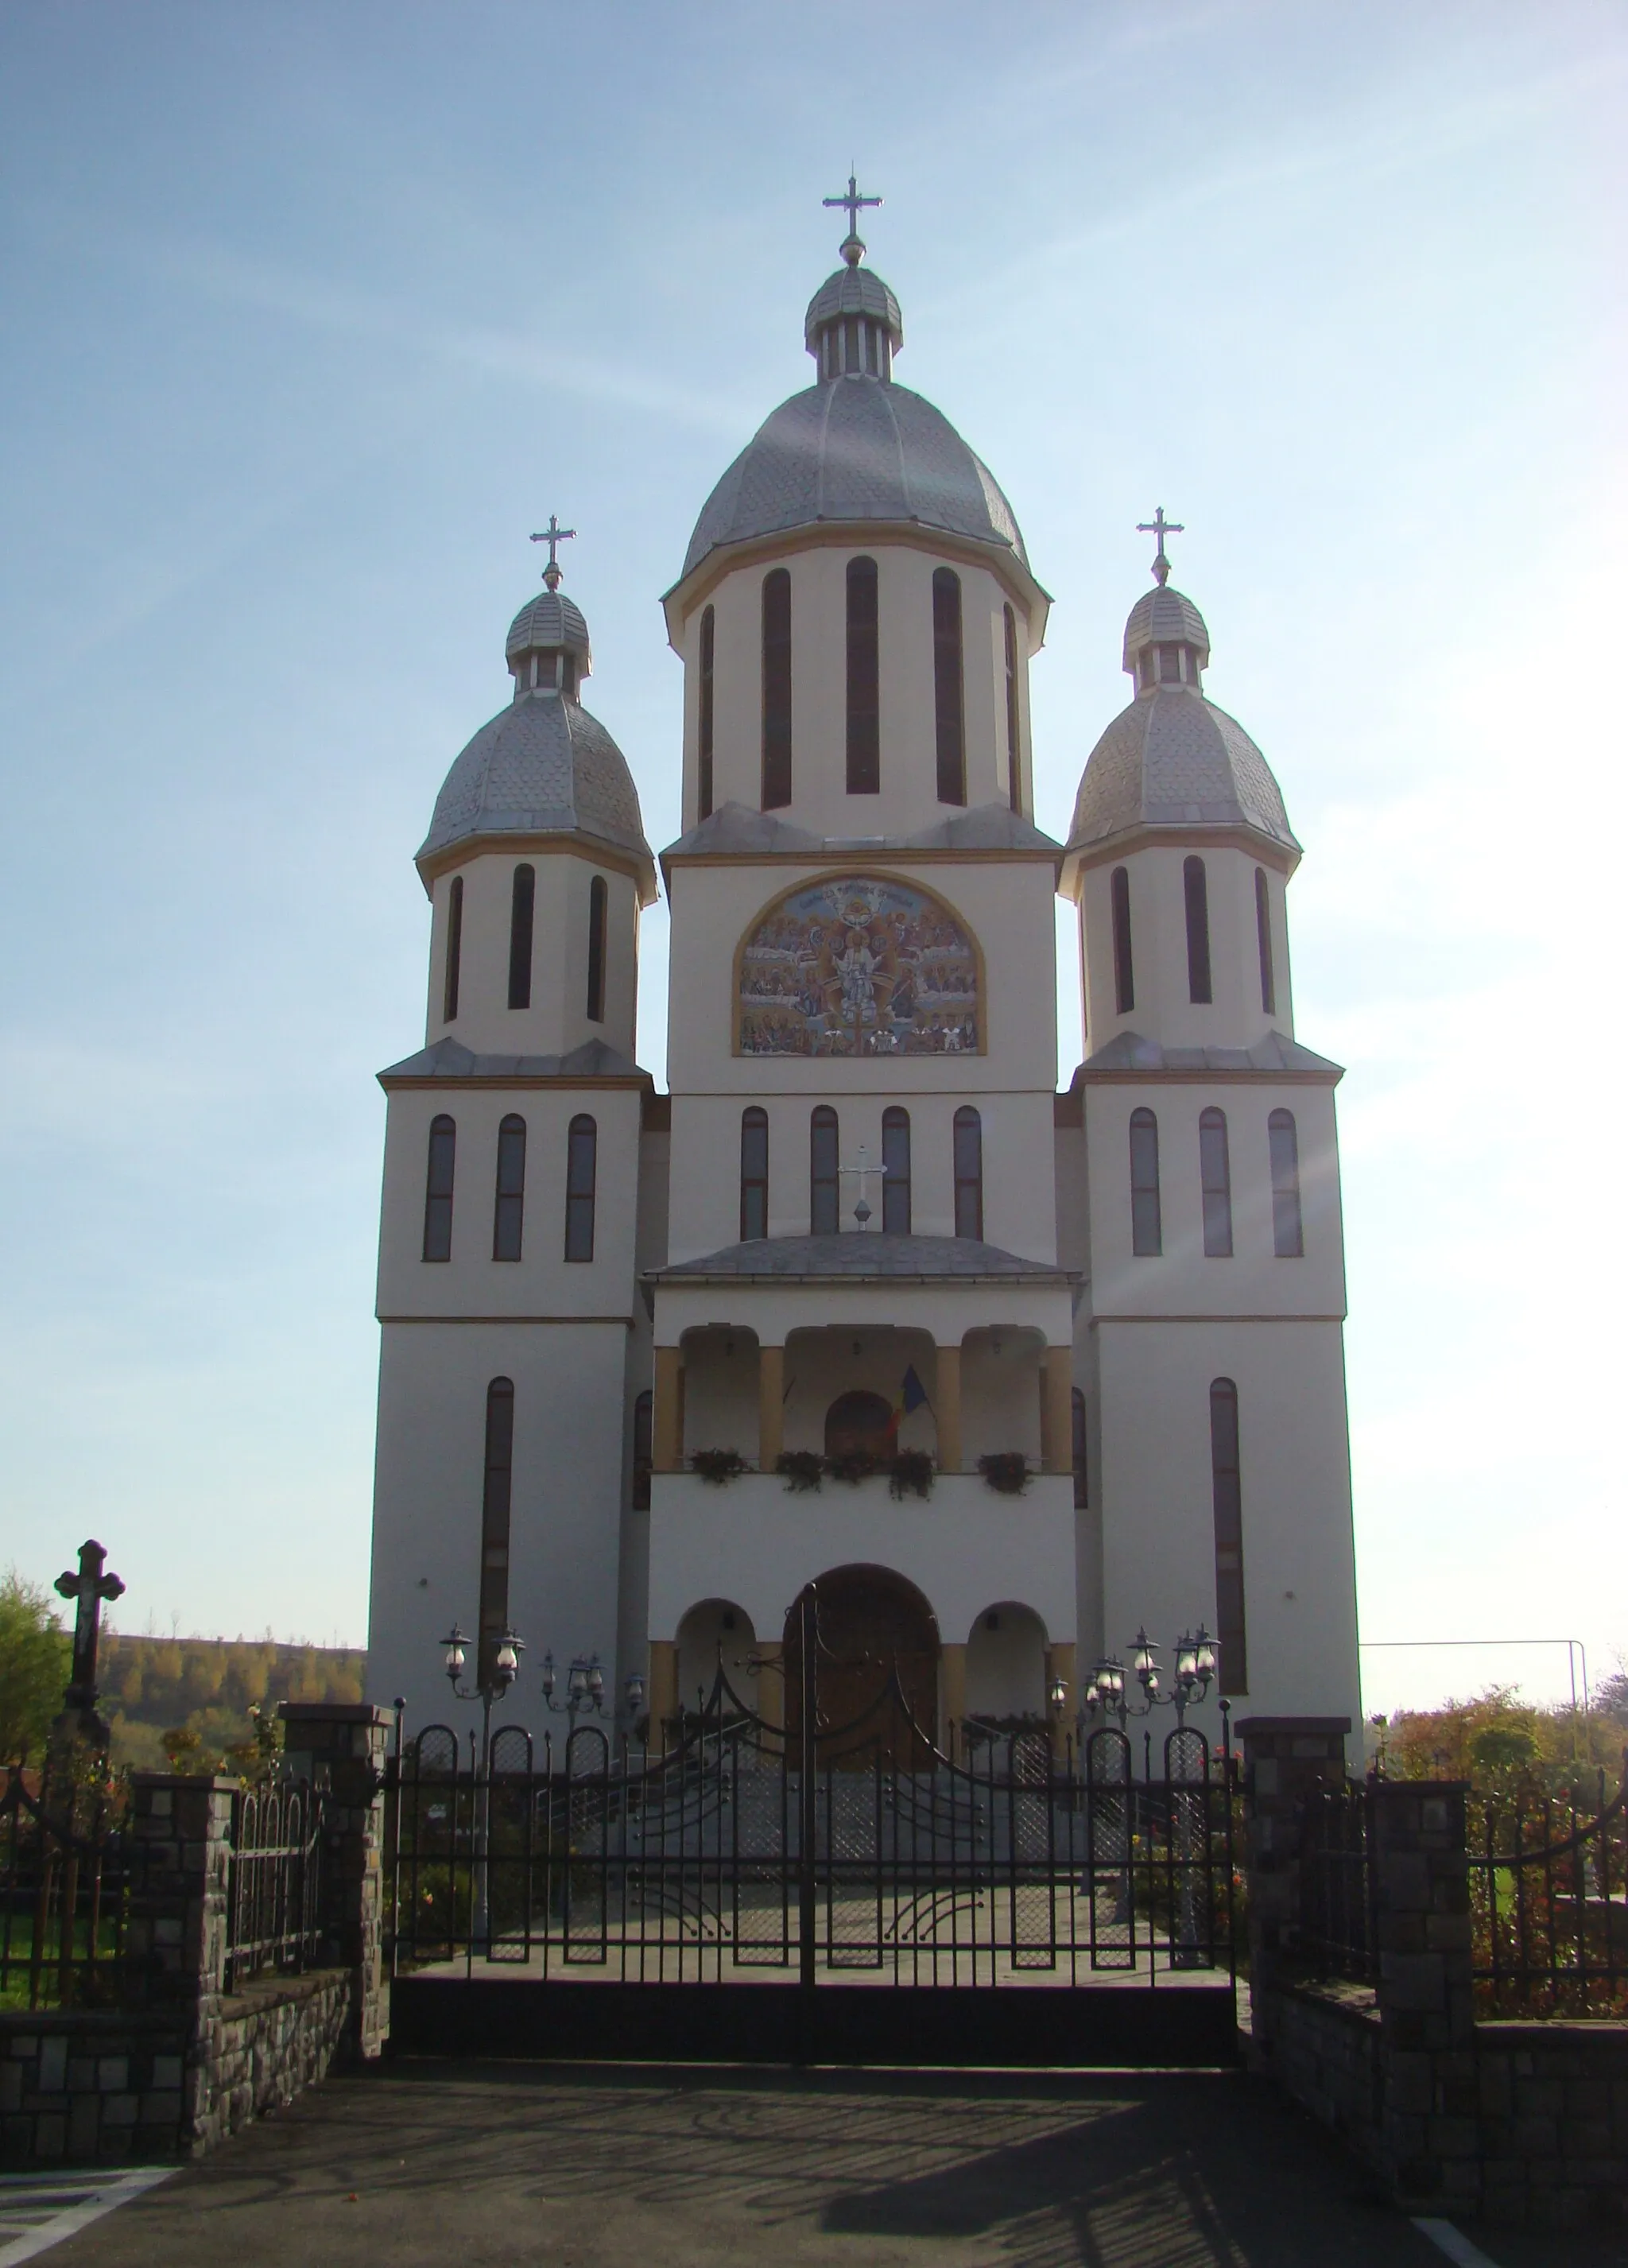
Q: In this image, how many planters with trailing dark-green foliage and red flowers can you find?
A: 5